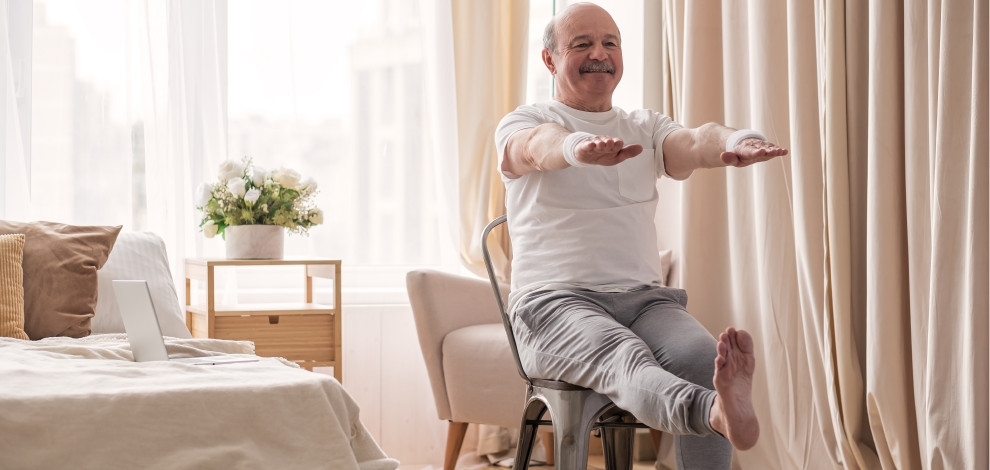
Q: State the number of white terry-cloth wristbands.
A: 2